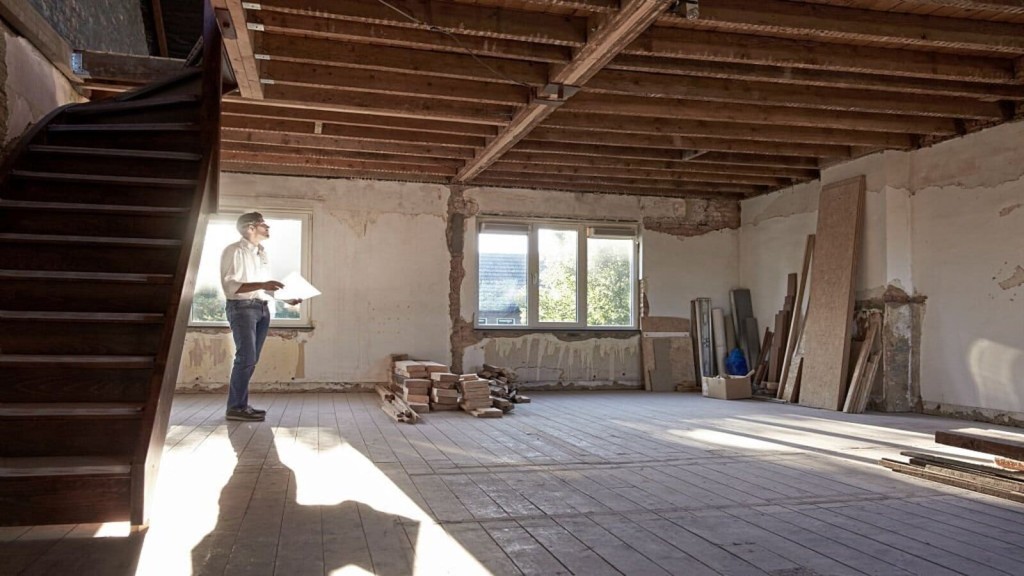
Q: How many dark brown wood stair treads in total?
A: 12